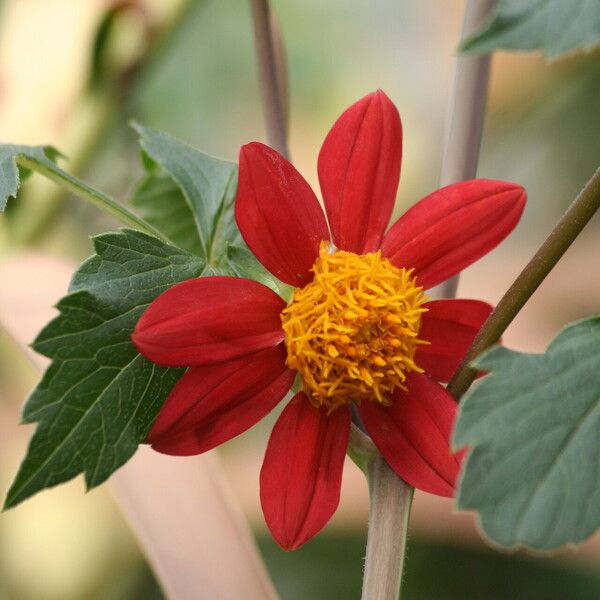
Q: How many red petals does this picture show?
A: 8